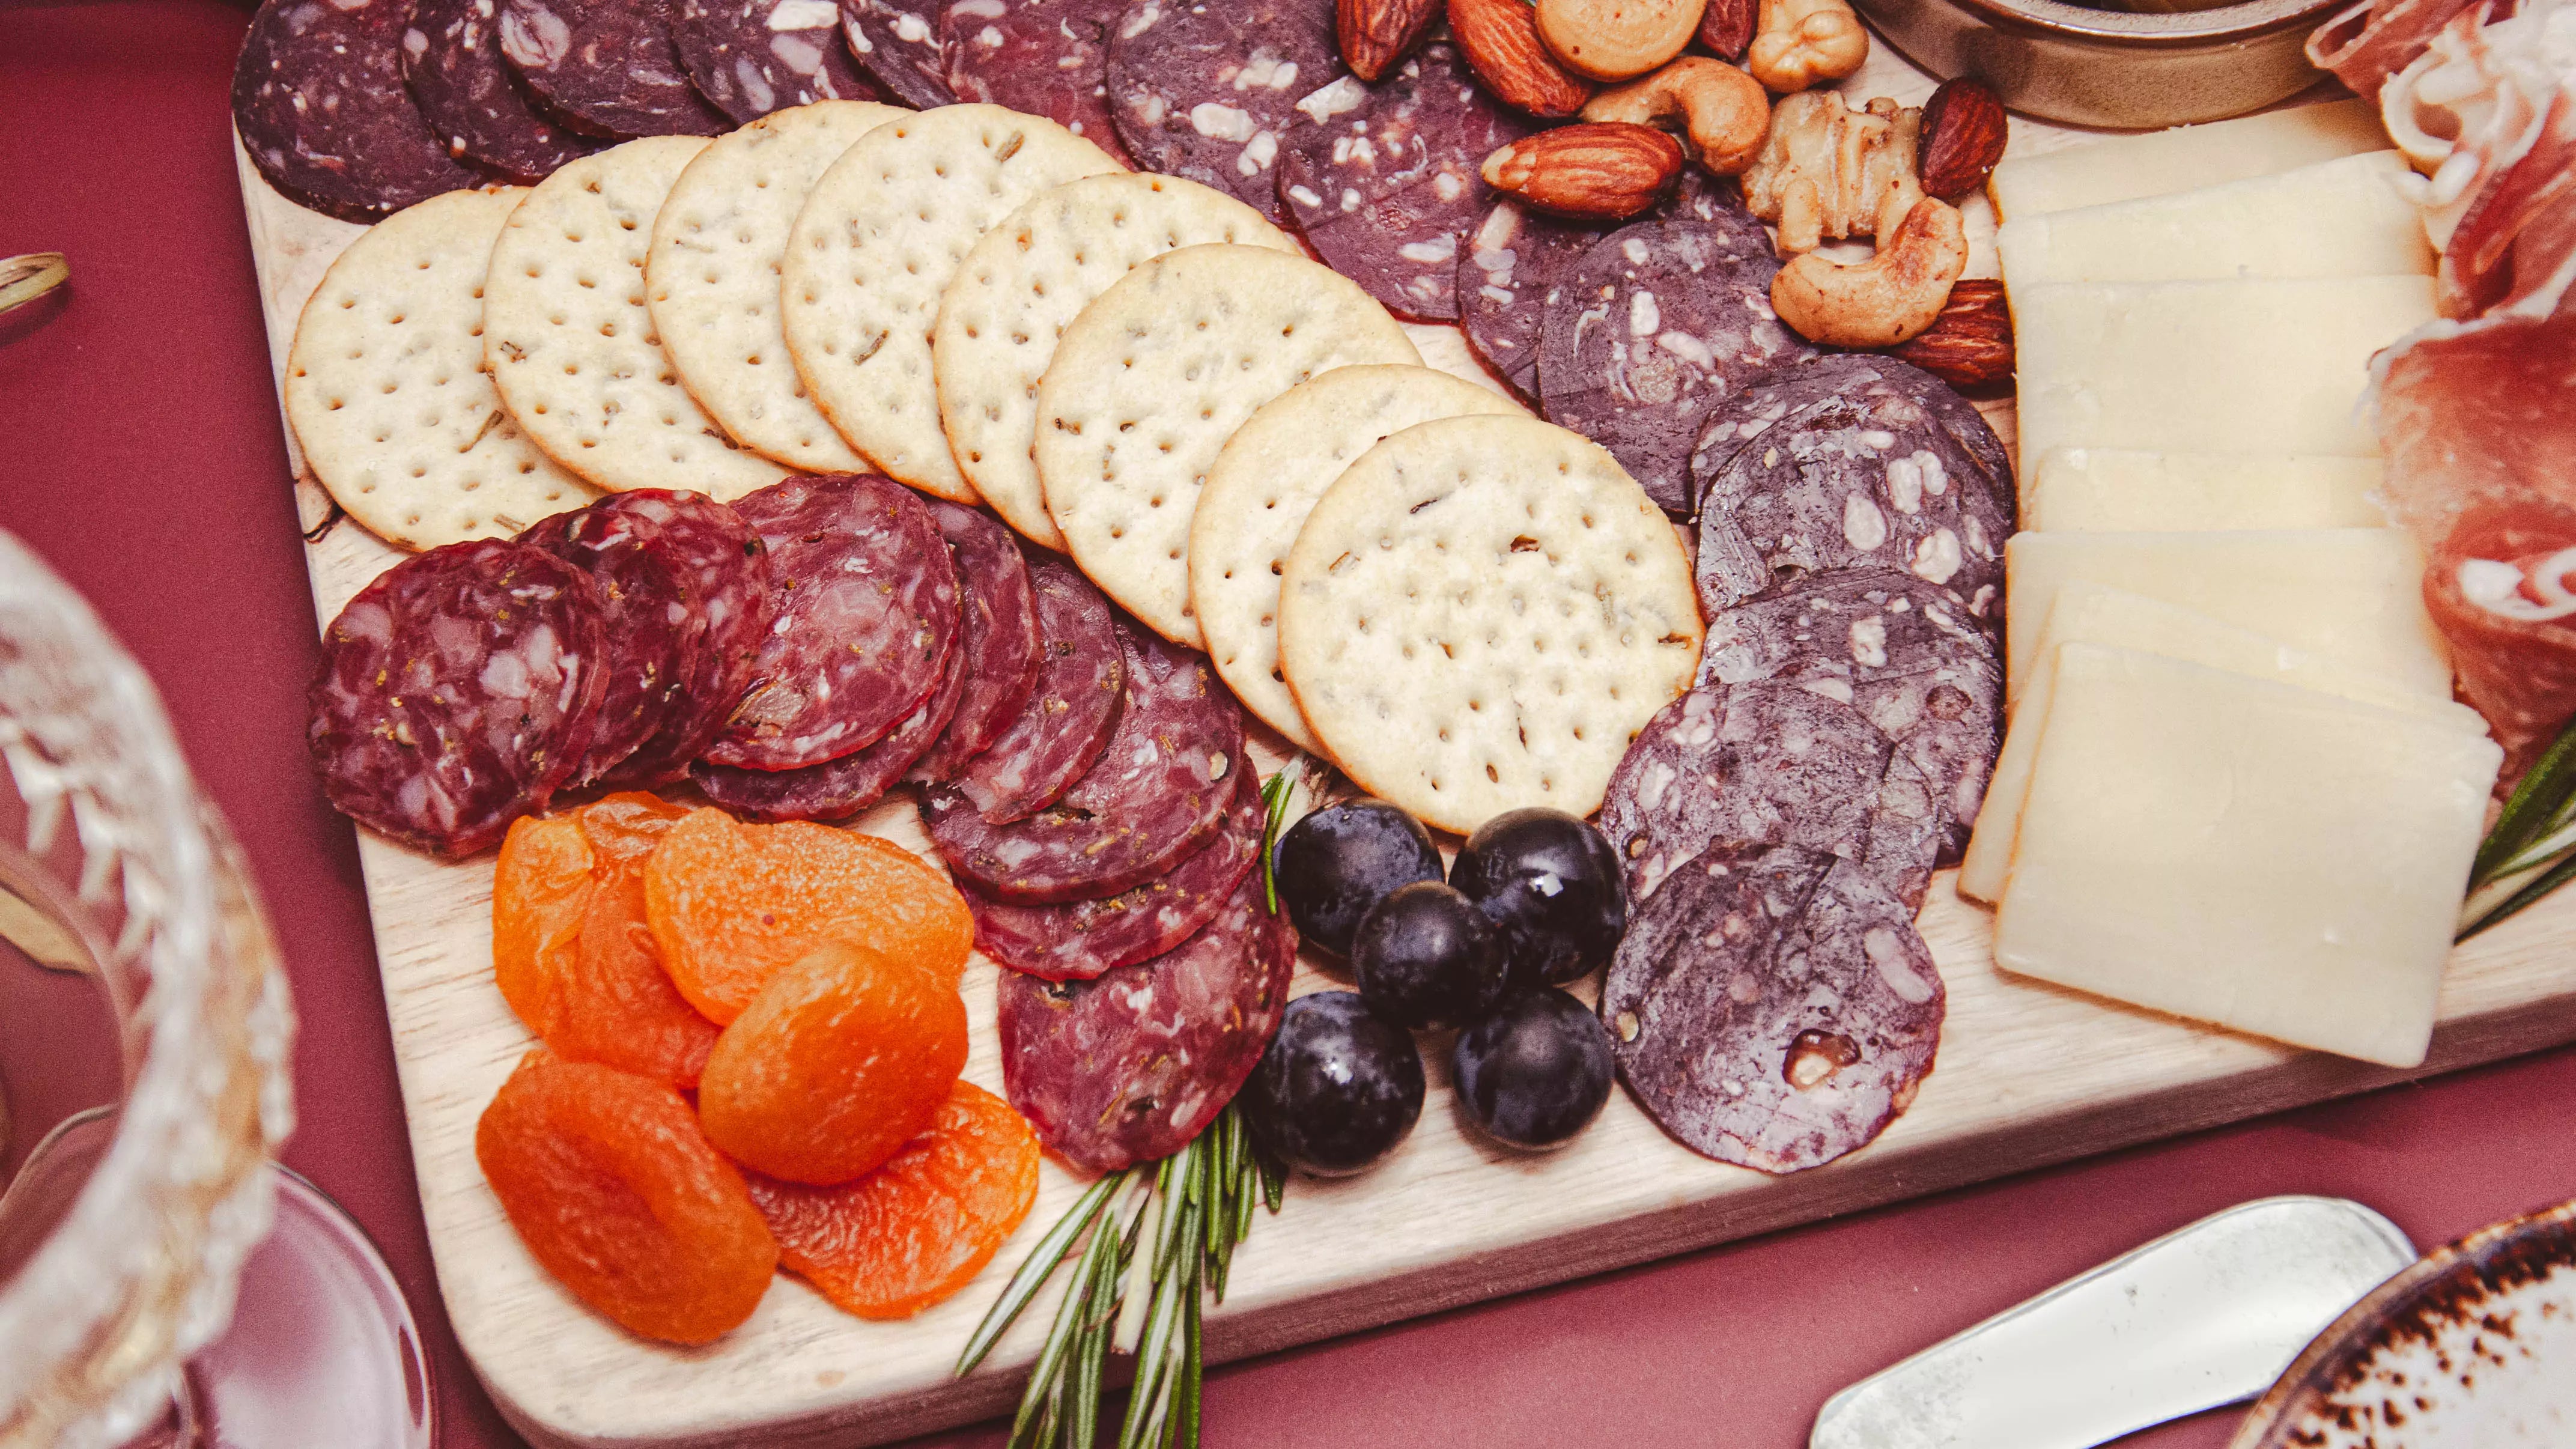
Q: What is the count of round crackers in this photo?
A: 8